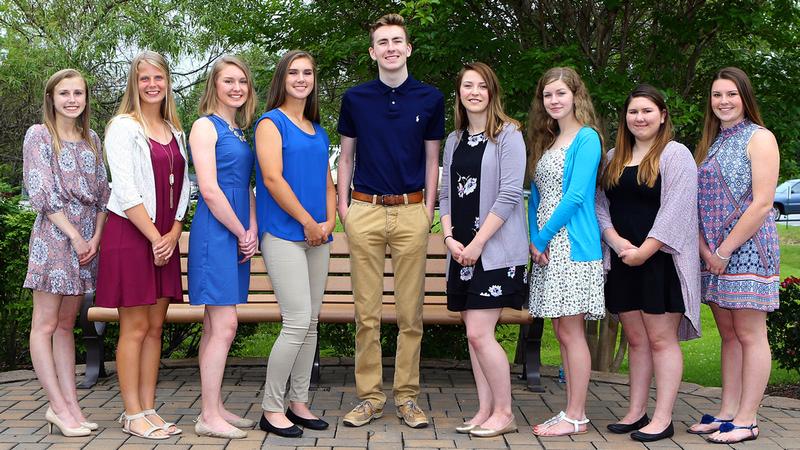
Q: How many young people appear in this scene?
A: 9